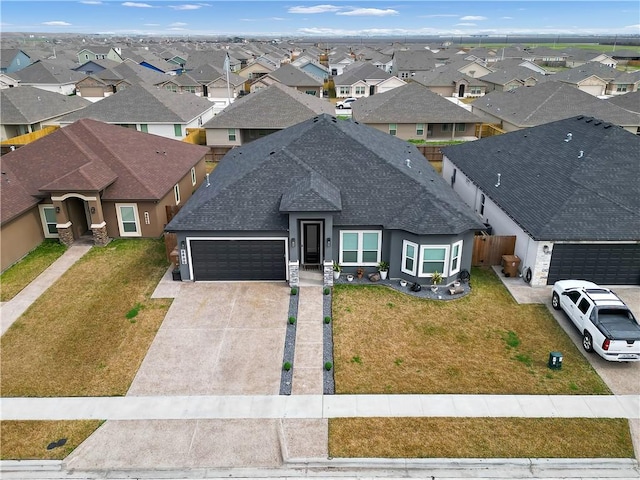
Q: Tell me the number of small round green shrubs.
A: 6